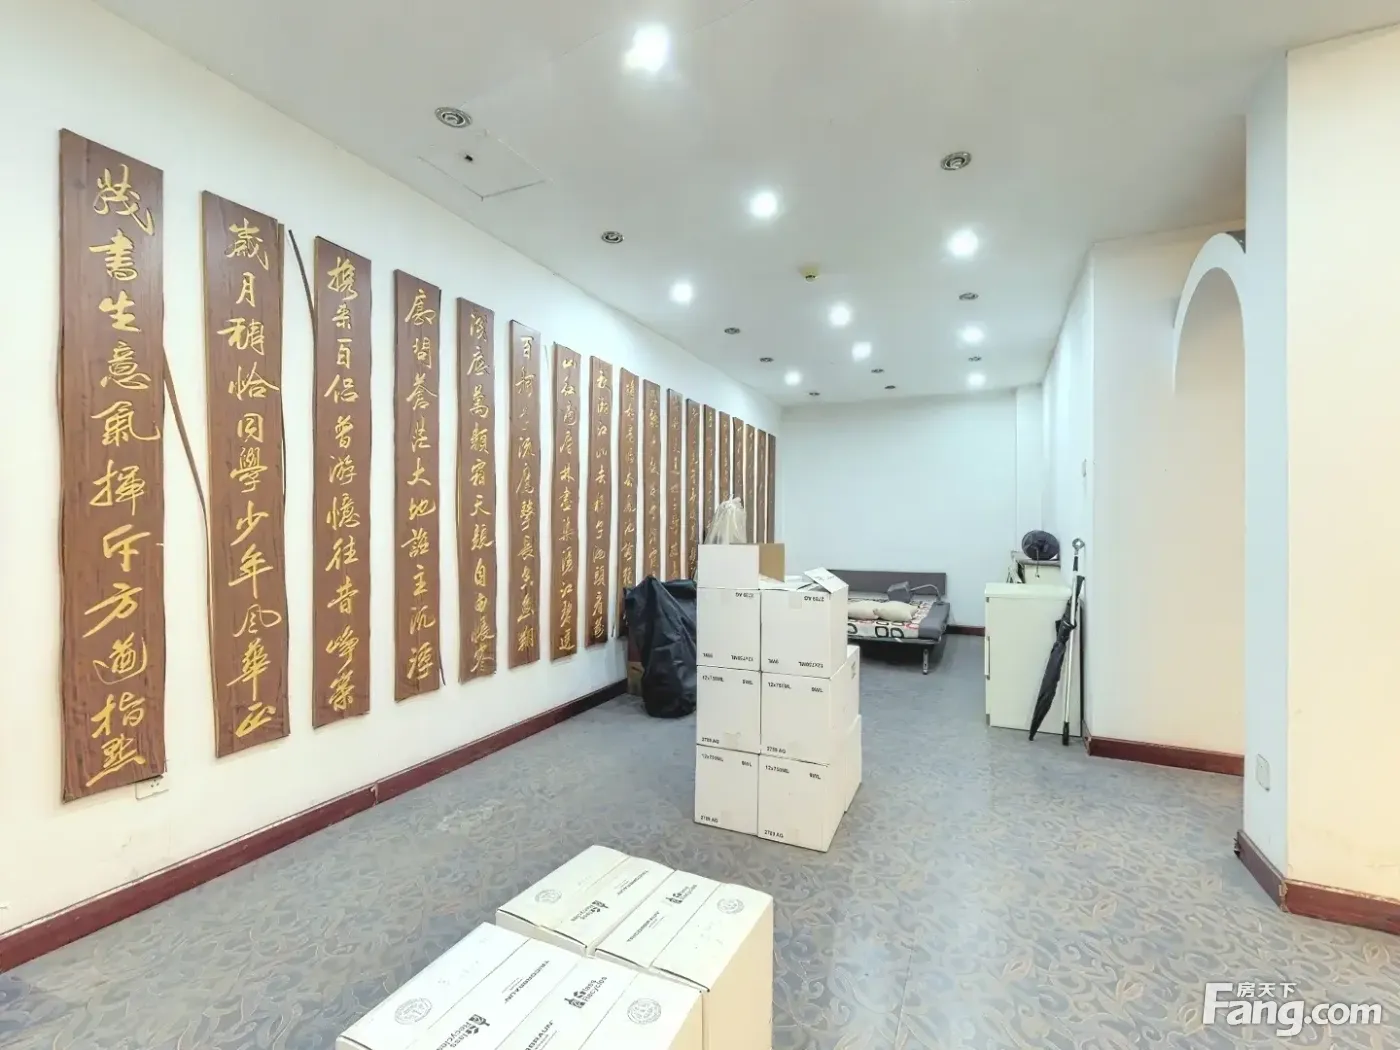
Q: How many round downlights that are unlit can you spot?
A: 10